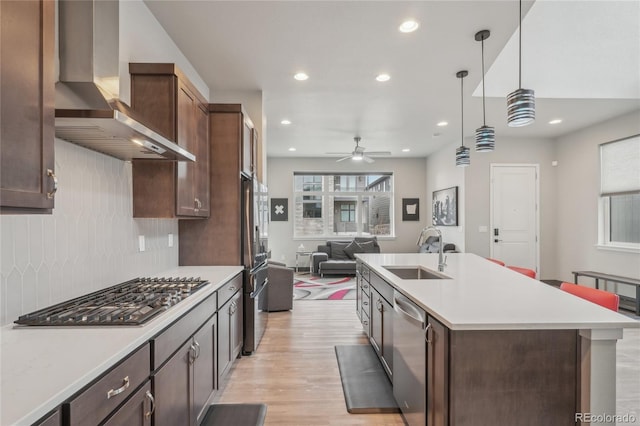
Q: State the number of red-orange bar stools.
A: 3